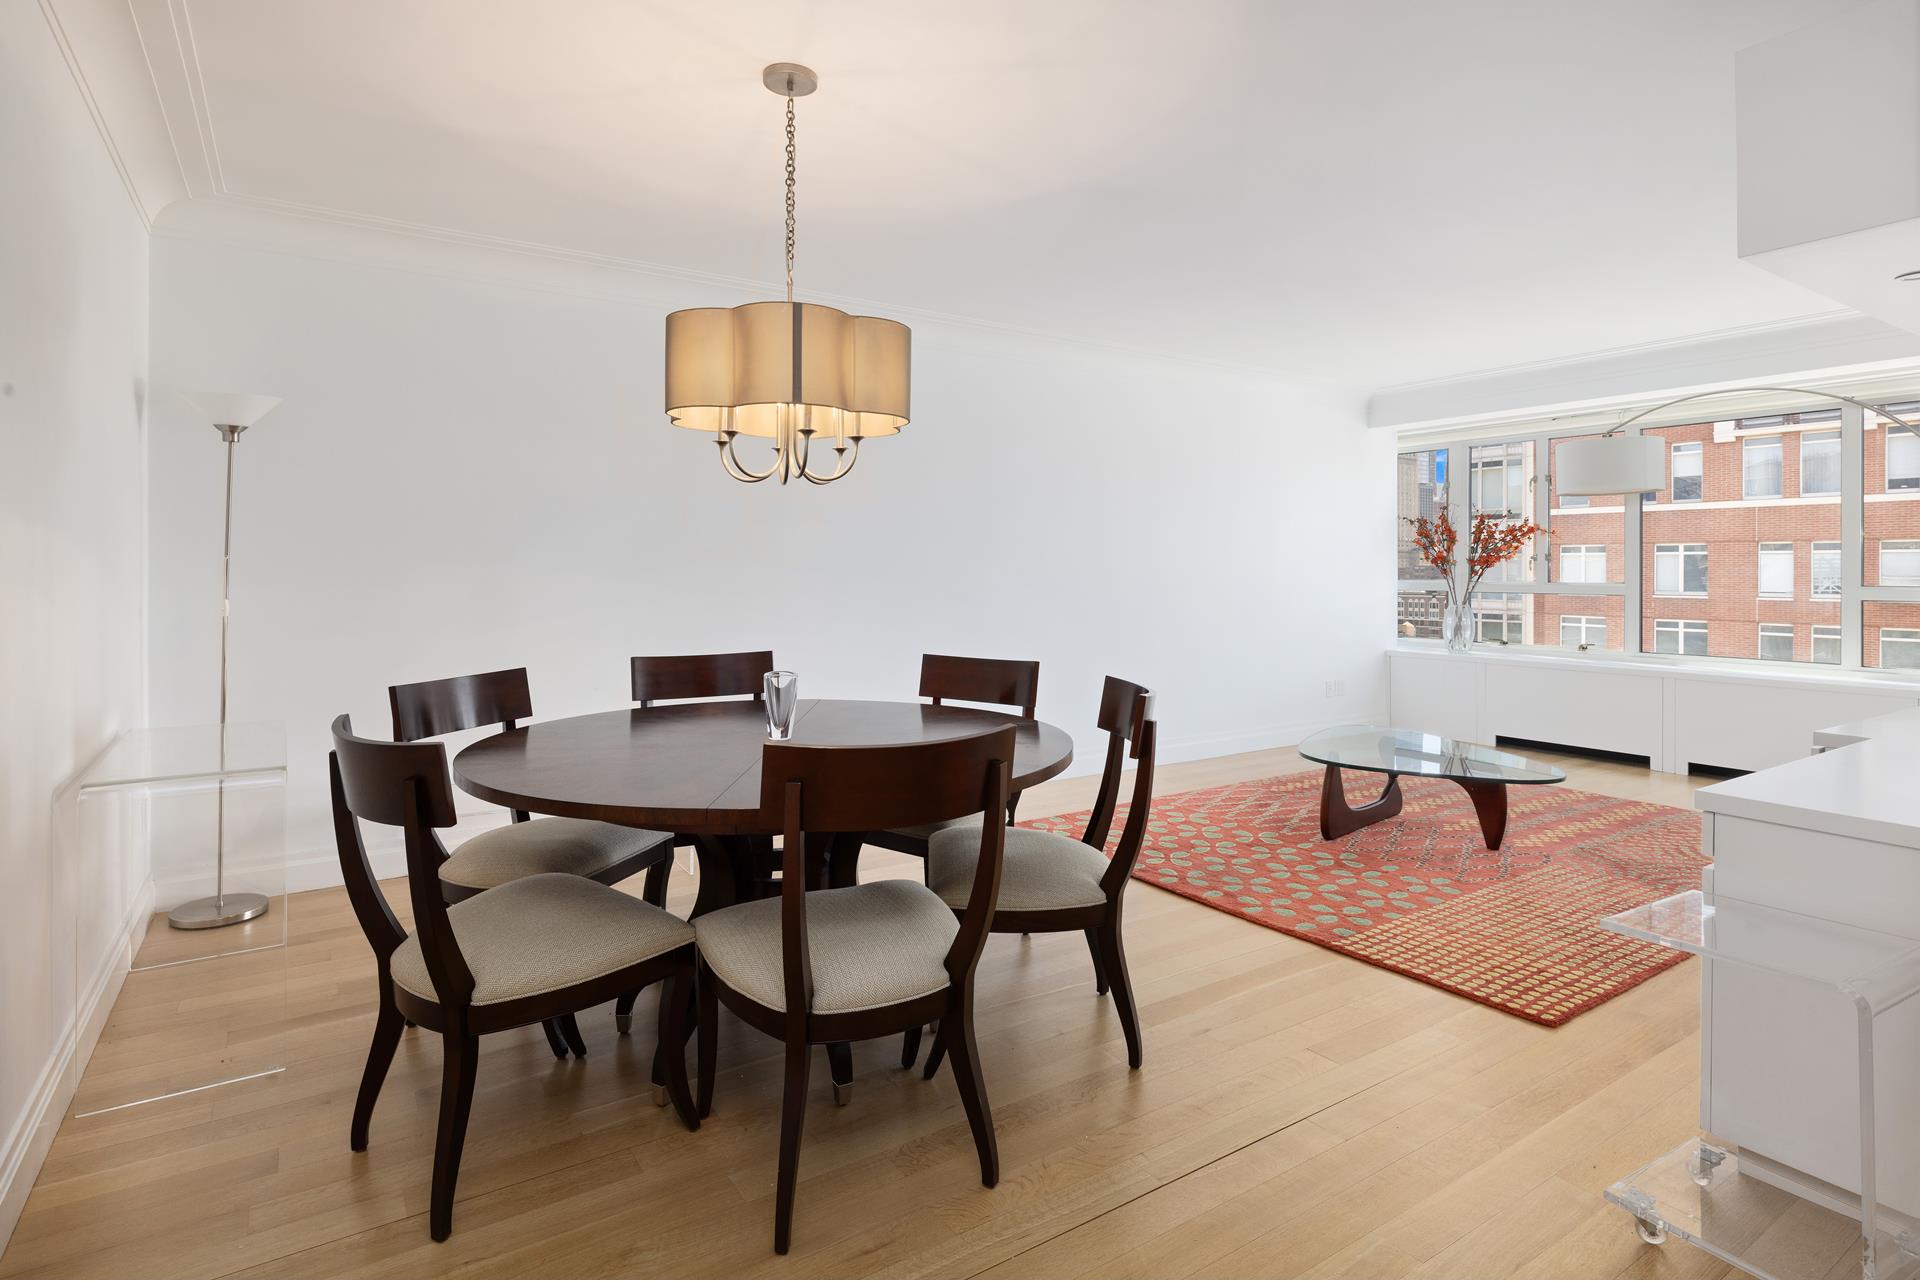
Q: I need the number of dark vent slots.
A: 2